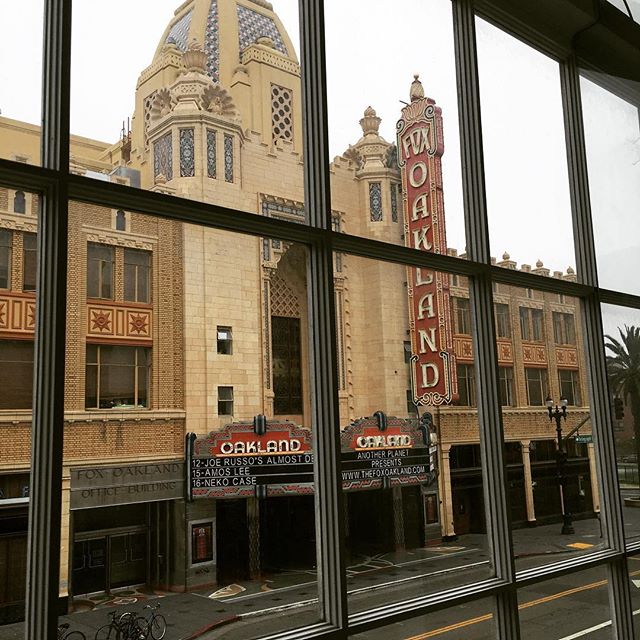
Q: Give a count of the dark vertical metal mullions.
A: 4